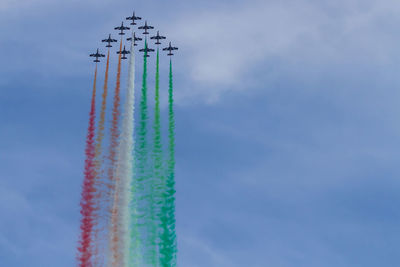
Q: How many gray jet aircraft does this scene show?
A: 10